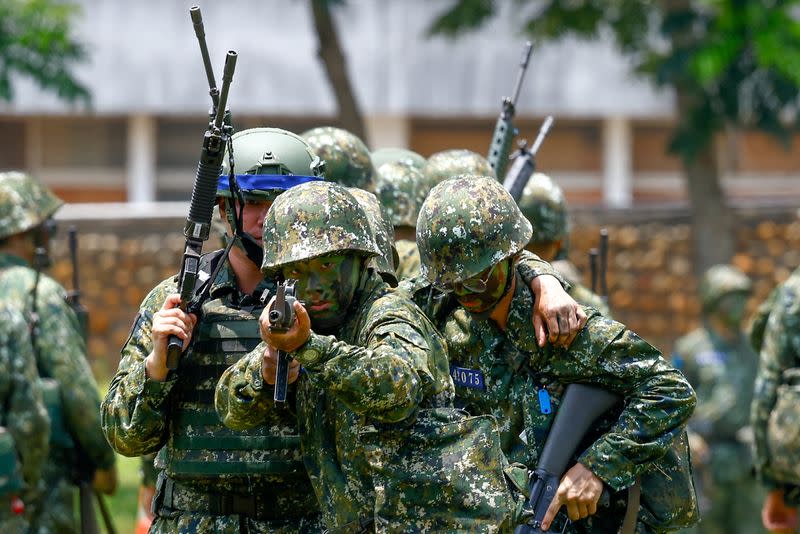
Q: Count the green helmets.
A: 11